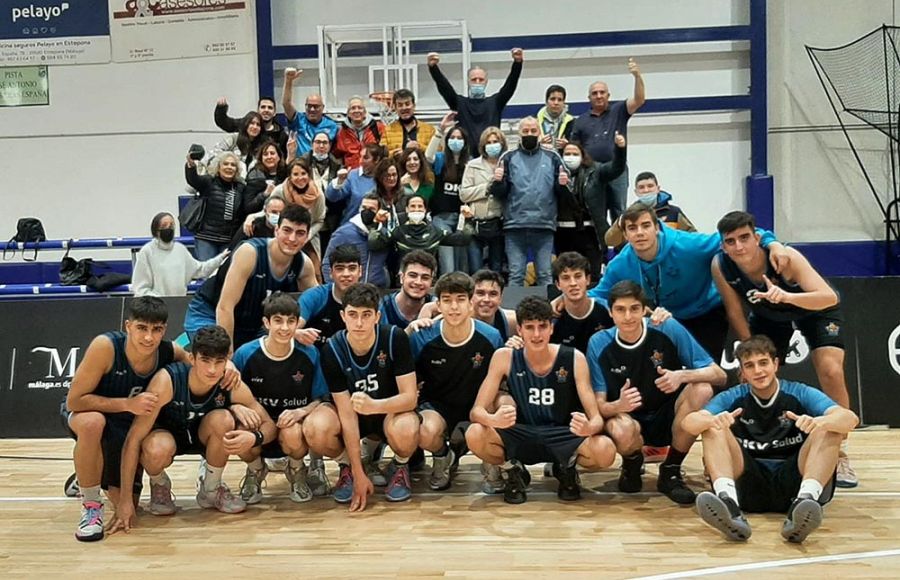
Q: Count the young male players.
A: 15